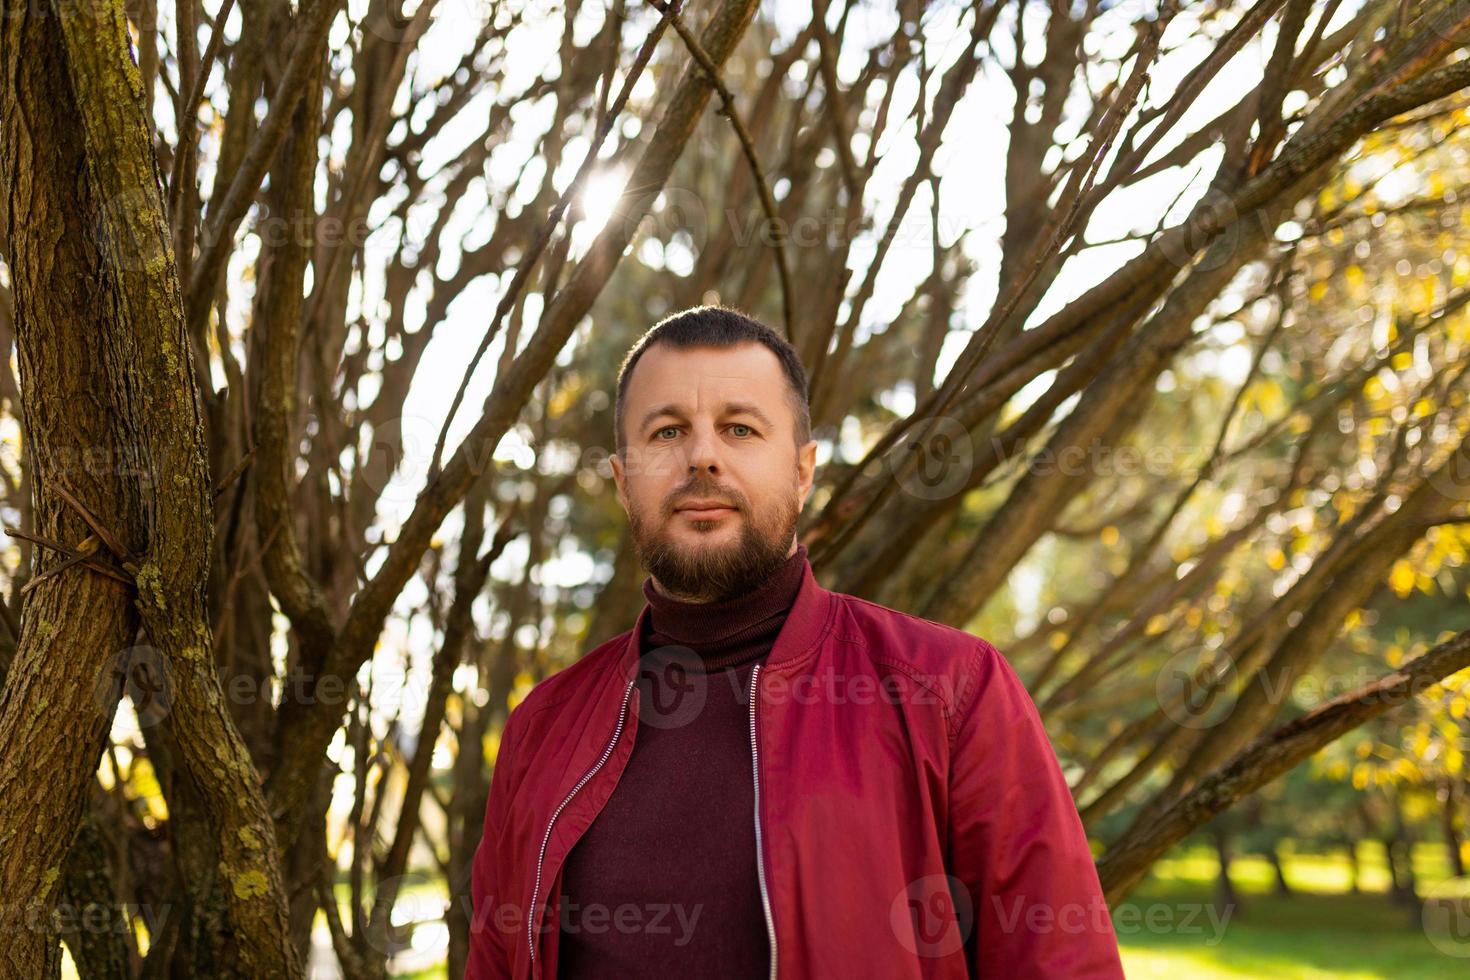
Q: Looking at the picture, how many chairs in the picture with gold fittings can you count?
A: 0